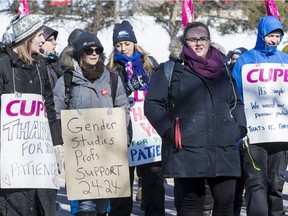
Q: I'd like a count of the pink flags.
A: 3